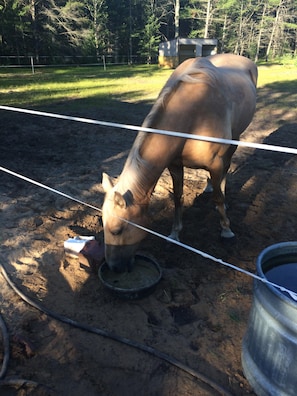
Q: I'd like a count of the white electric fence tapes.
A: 2